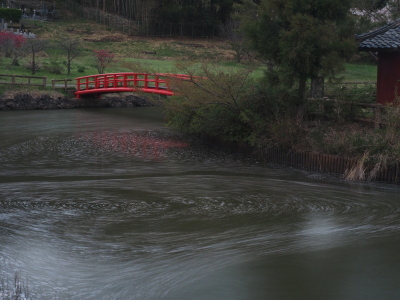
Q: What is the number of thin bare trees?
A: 2